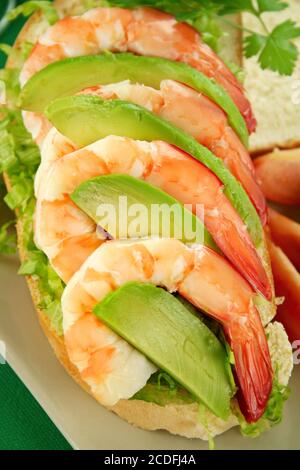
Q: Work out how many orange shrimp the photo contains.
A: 4